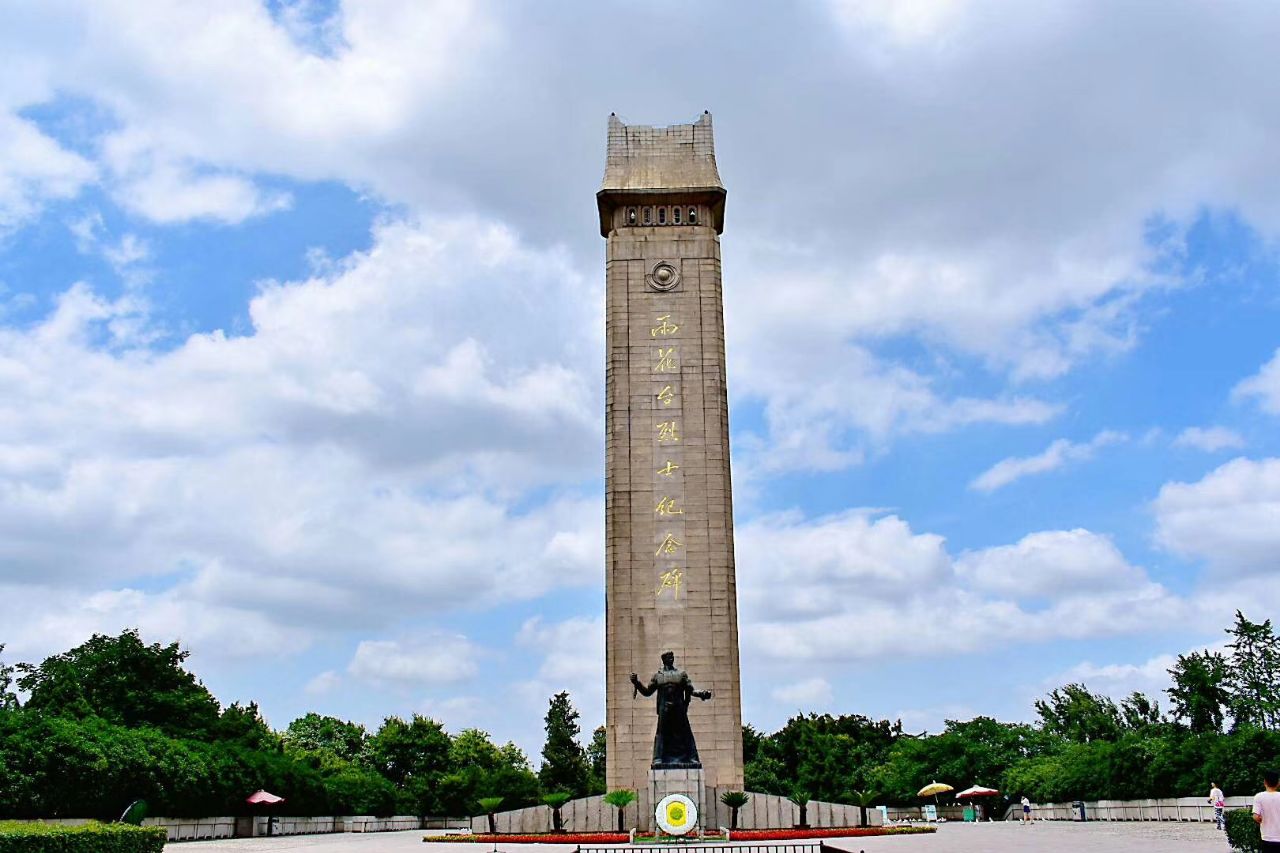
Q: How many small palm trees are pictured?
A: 6